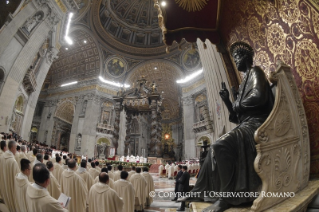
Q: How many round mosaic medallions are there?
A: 2